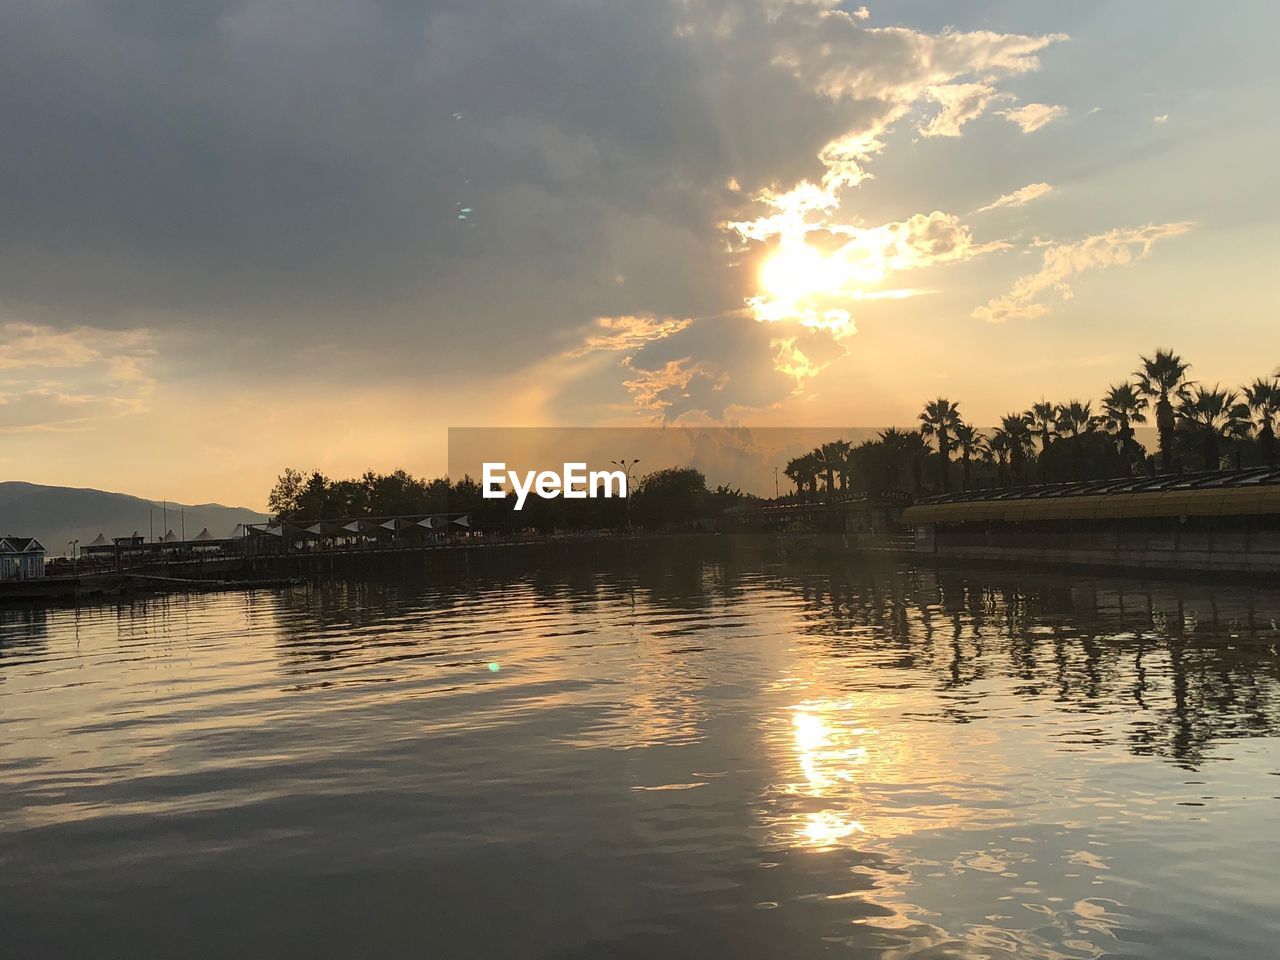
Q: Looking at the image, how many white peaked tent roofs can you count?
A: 5